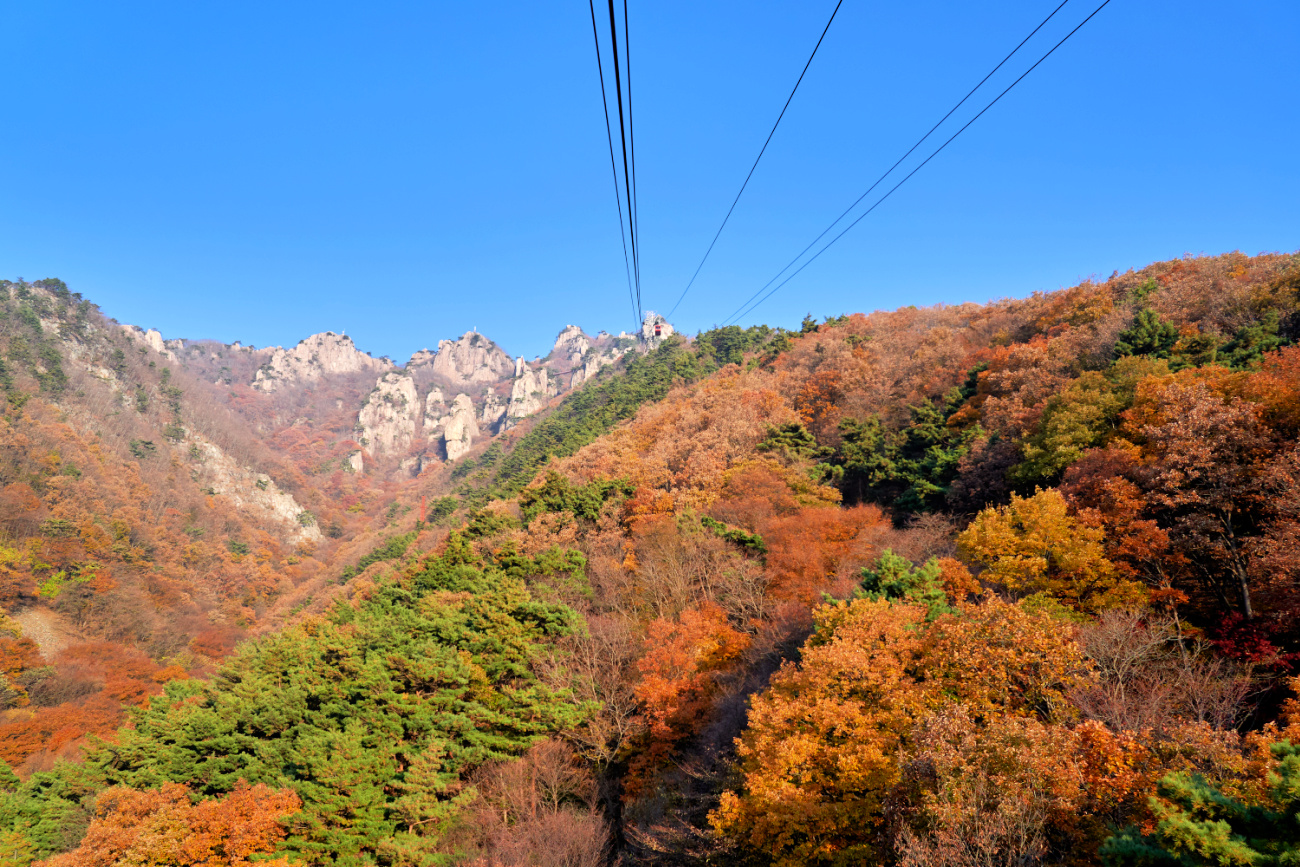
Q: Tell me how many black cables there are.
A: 6